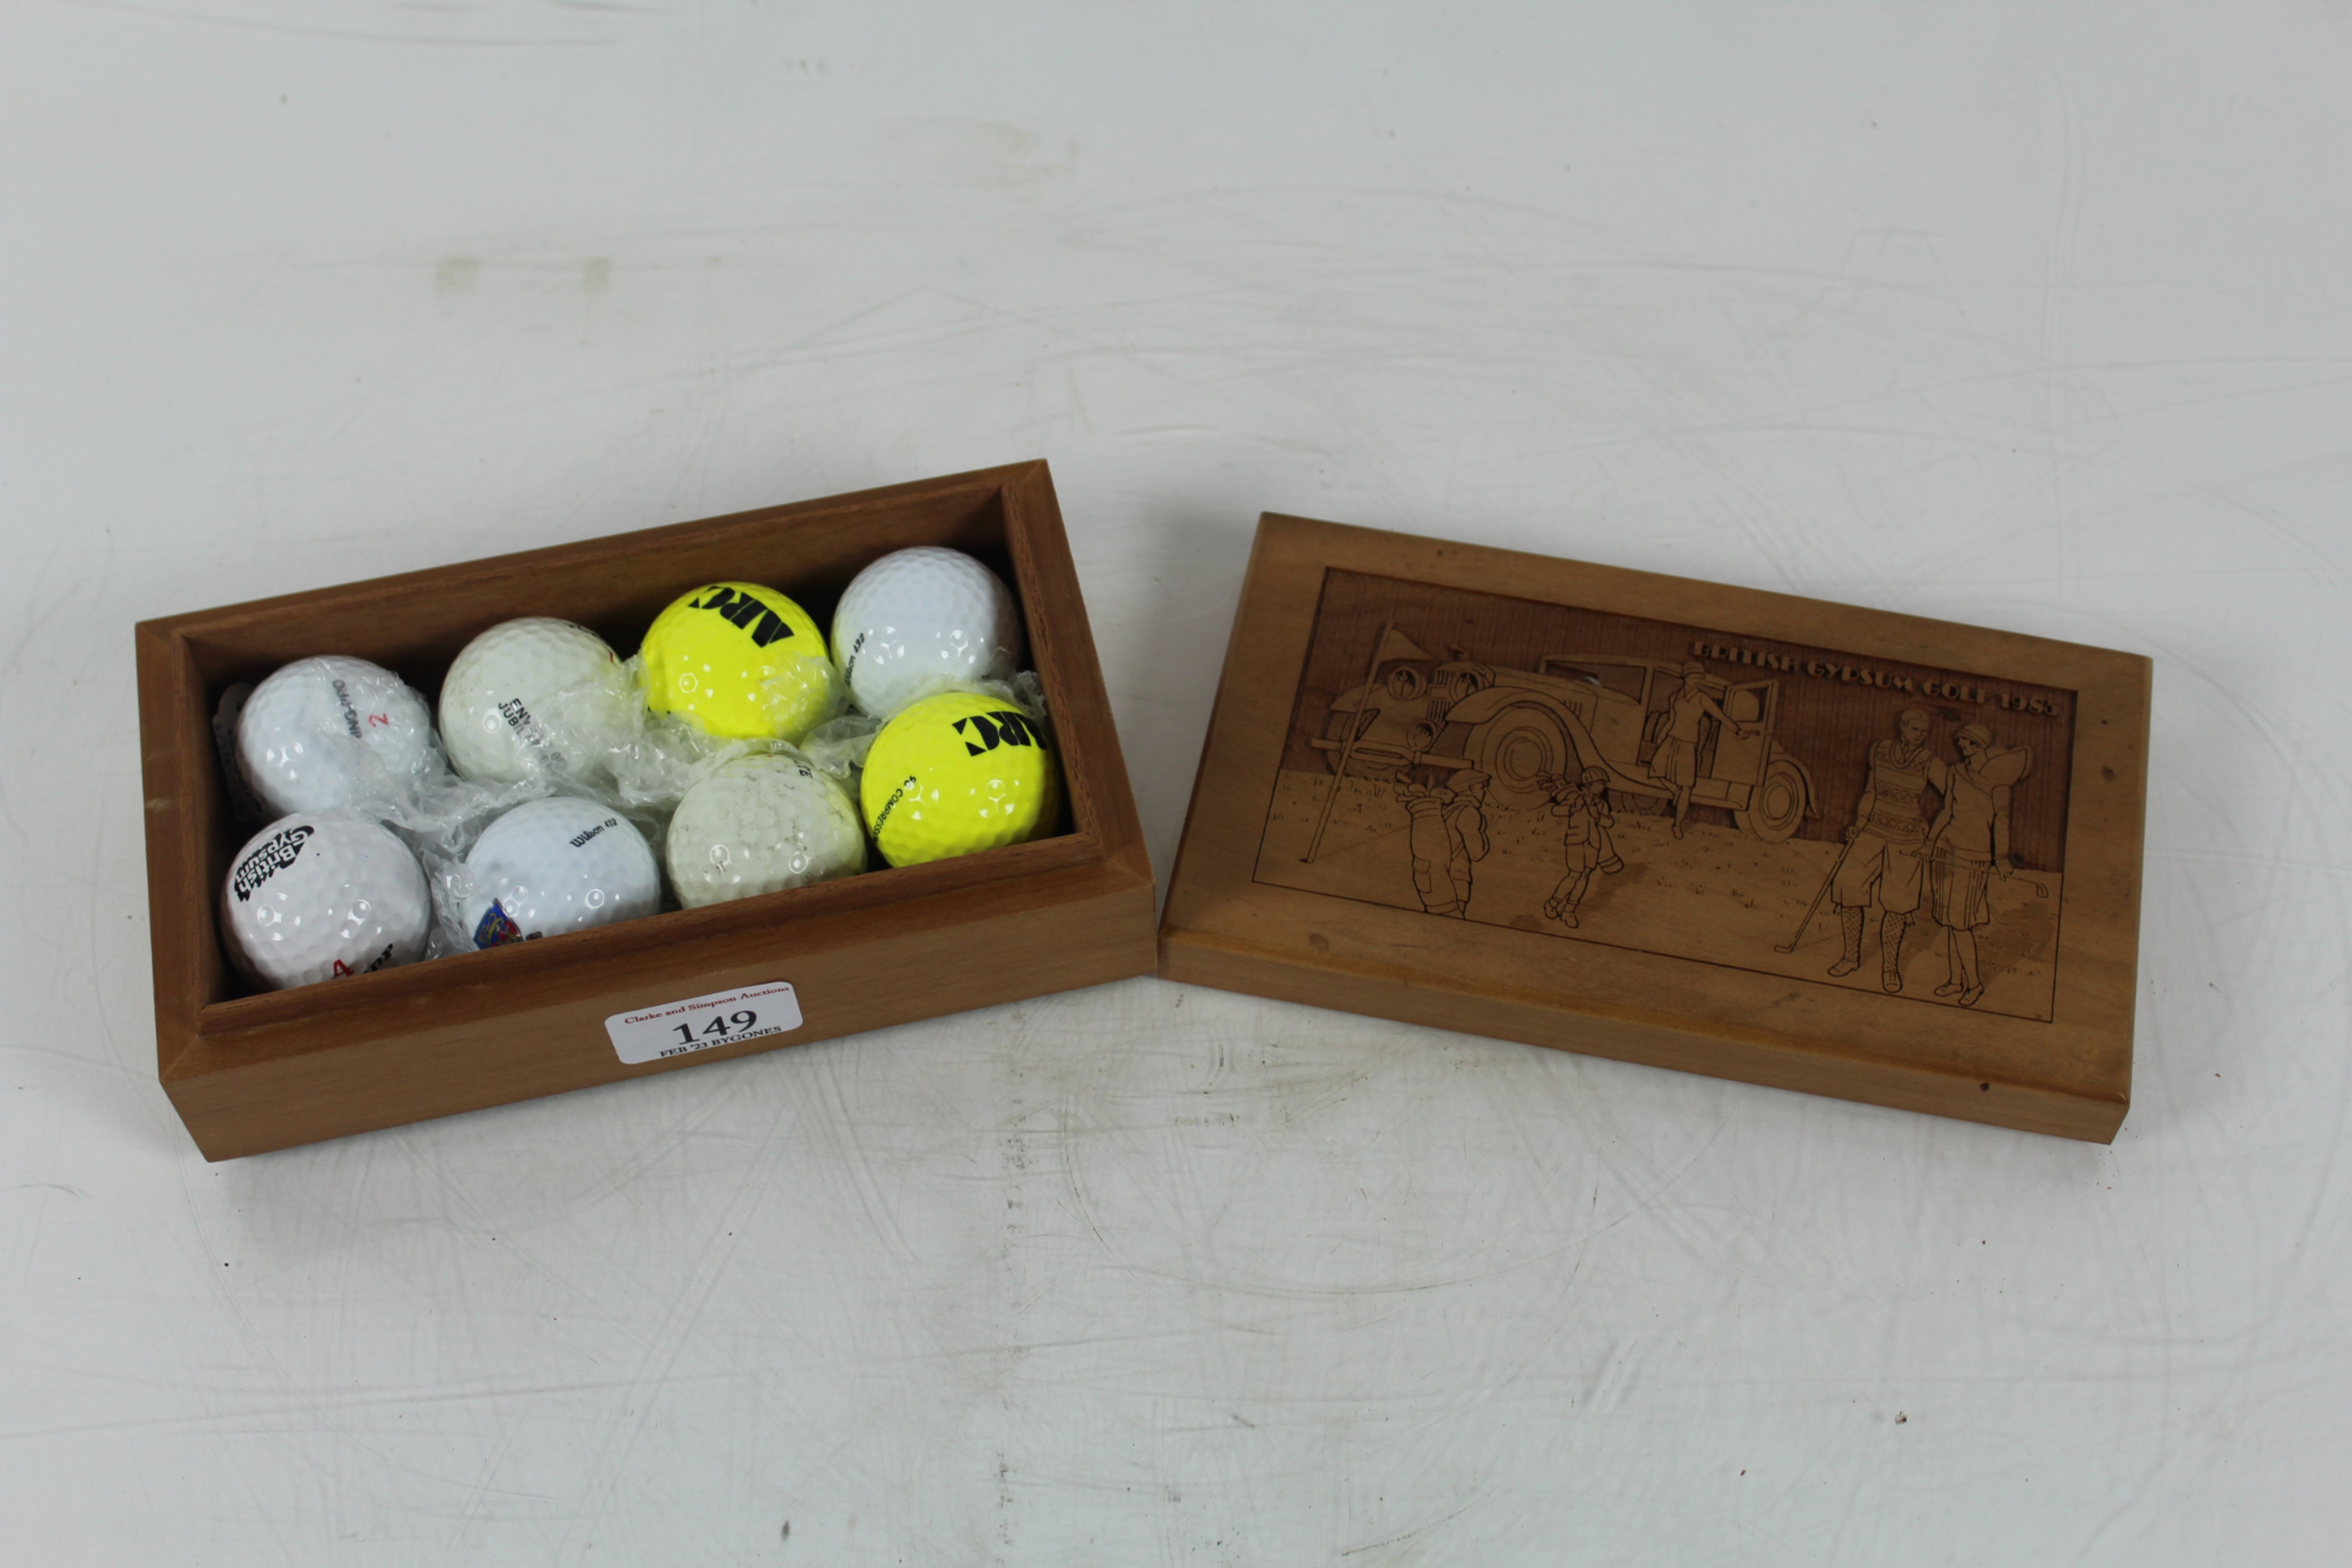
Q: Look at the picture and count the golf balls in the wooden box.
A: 8